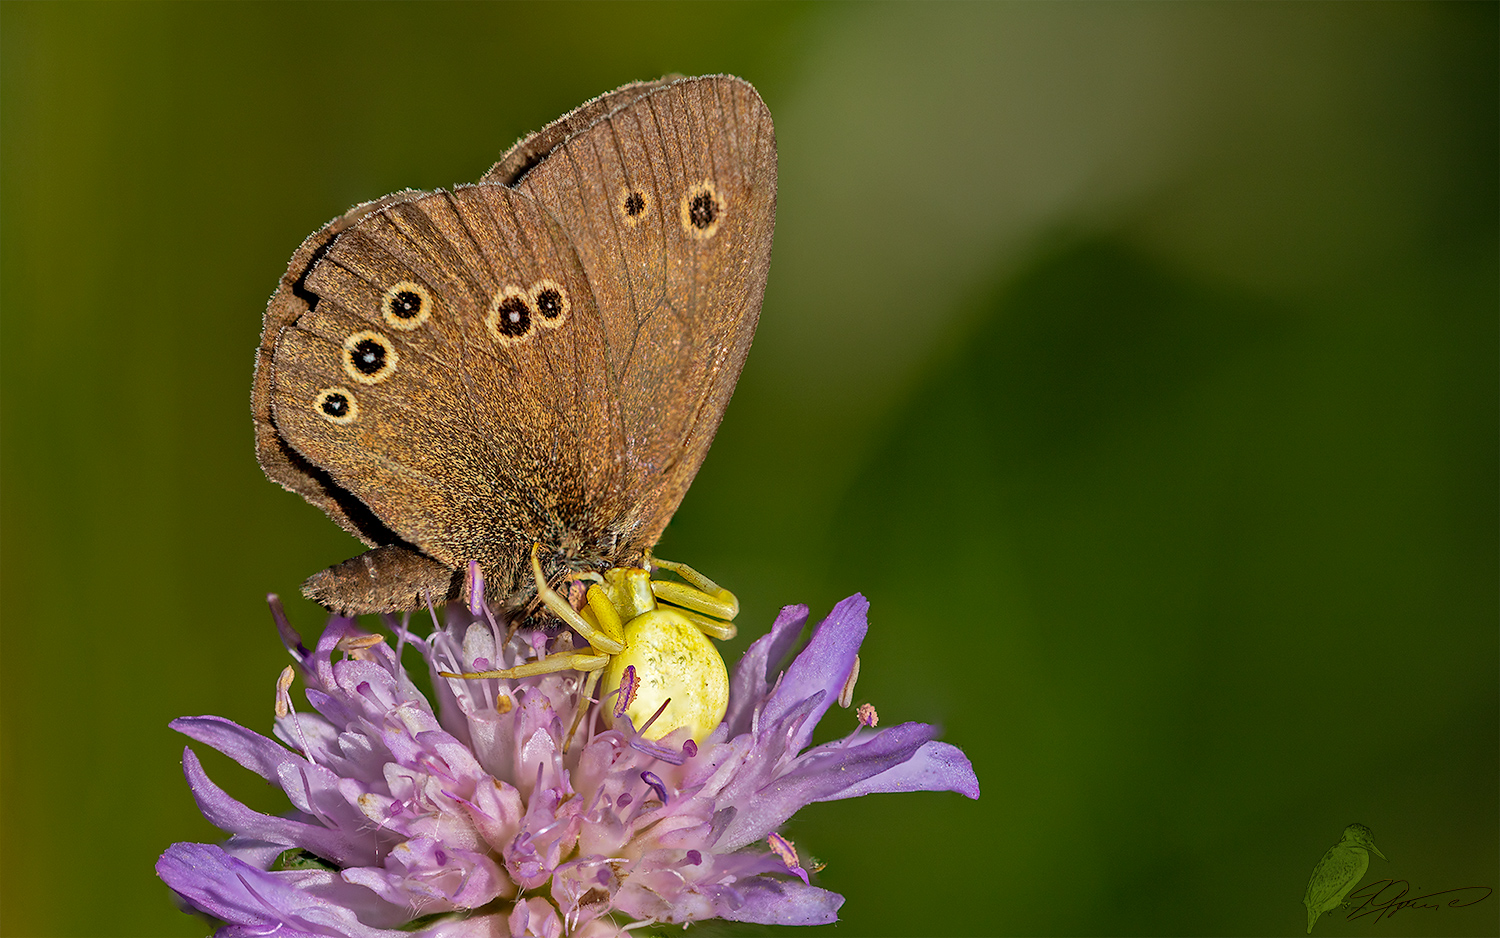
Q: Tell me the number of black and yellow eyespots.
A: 7